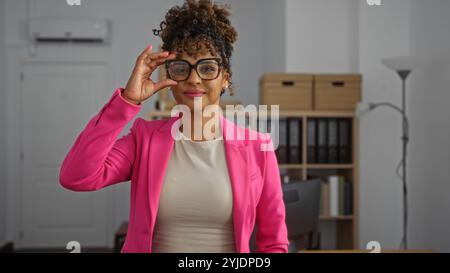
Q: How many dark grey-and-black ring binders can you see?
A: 6